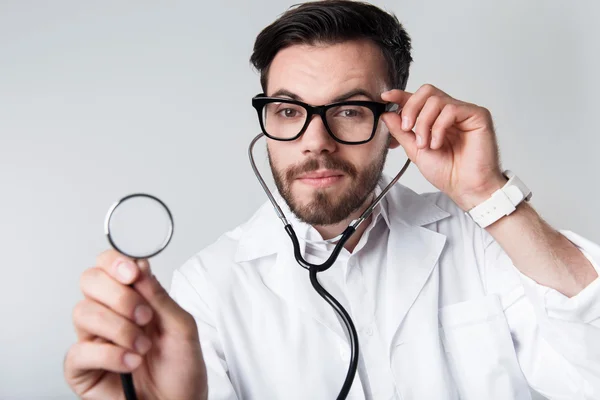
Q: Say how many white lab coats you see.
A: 1